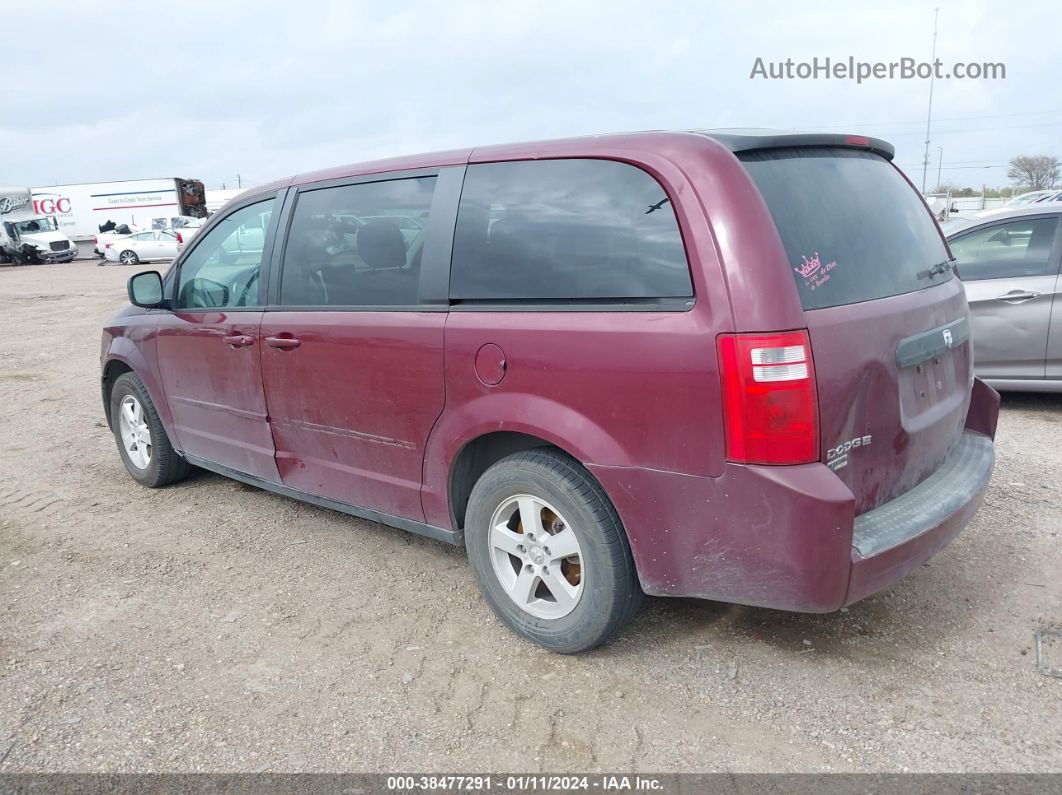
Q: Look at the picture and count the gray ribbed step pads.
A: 1